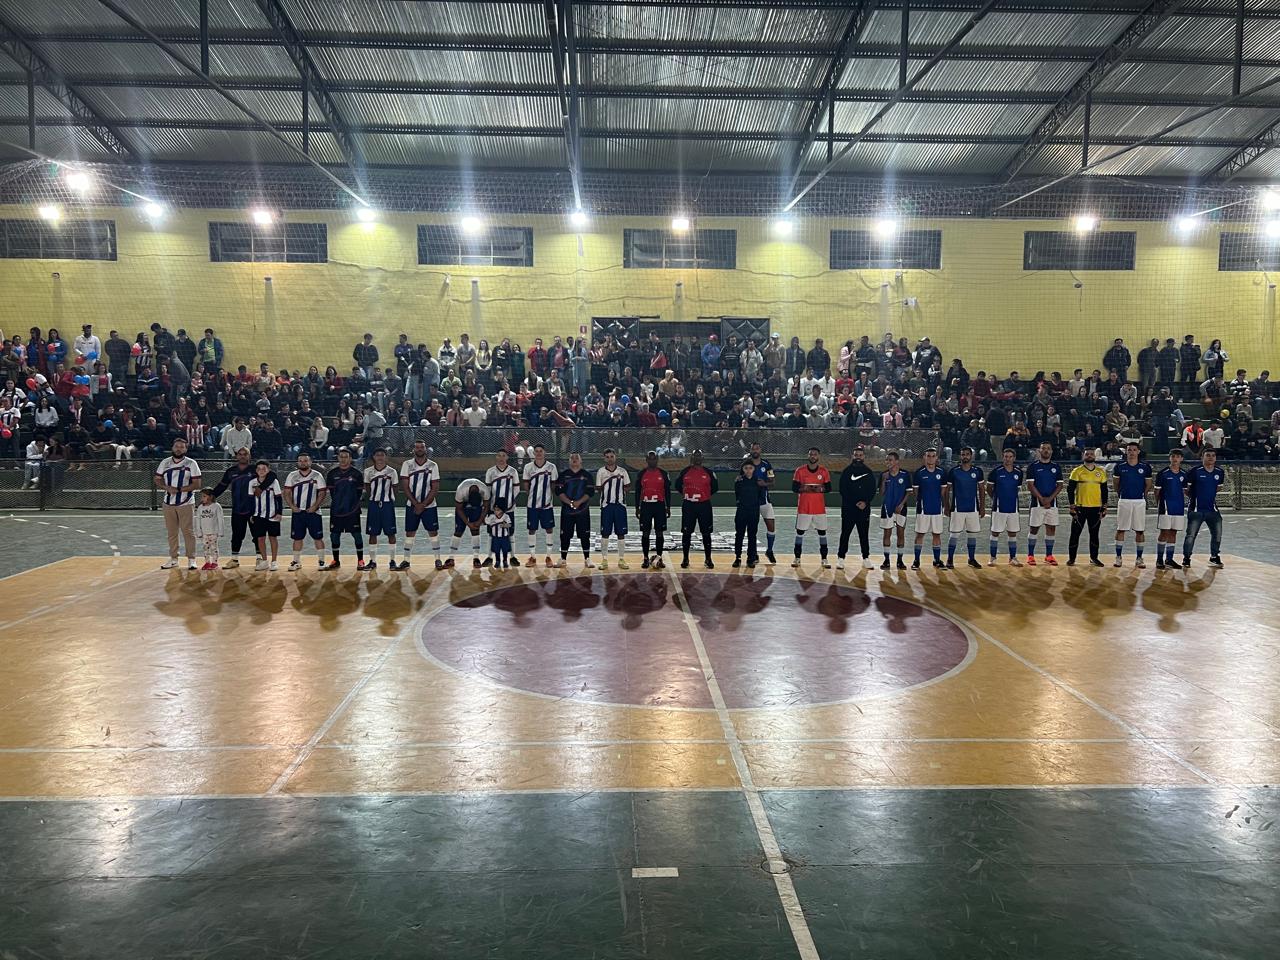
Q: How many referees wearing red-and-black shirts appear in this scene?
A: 2